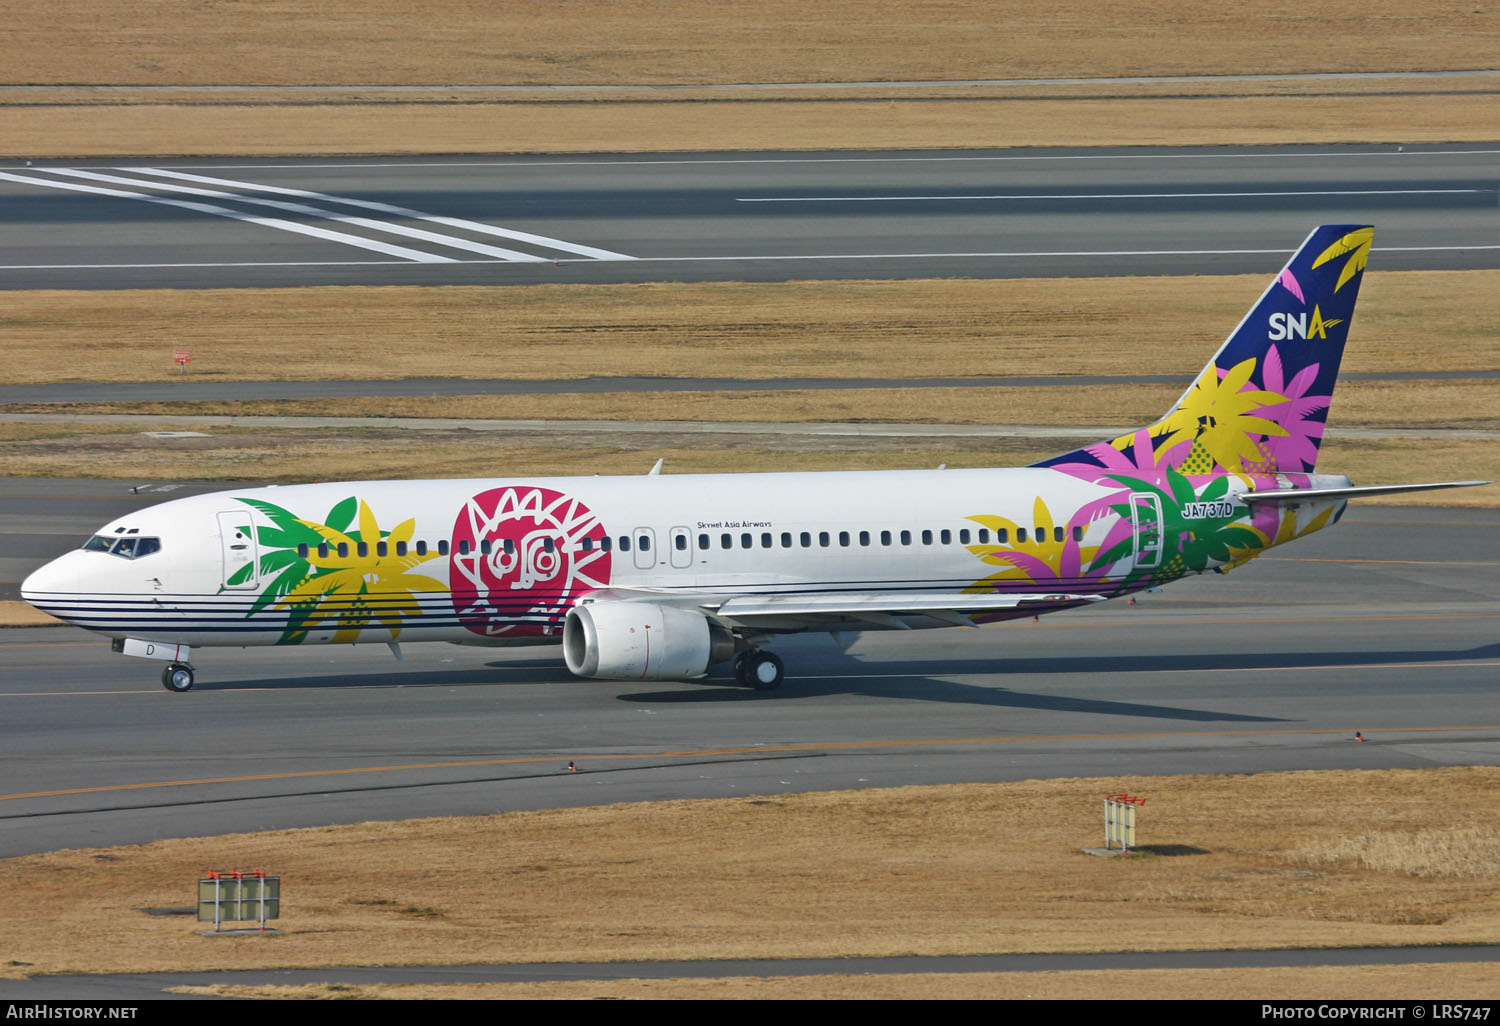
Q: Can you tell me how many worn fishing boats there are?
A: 0